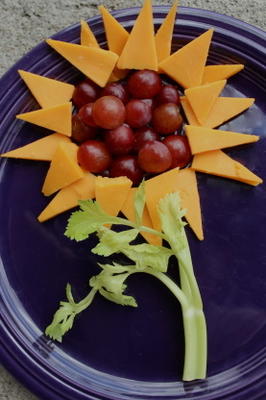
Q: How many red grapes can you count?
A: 15